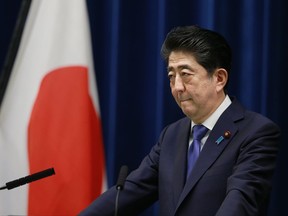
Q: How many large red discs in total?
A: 1